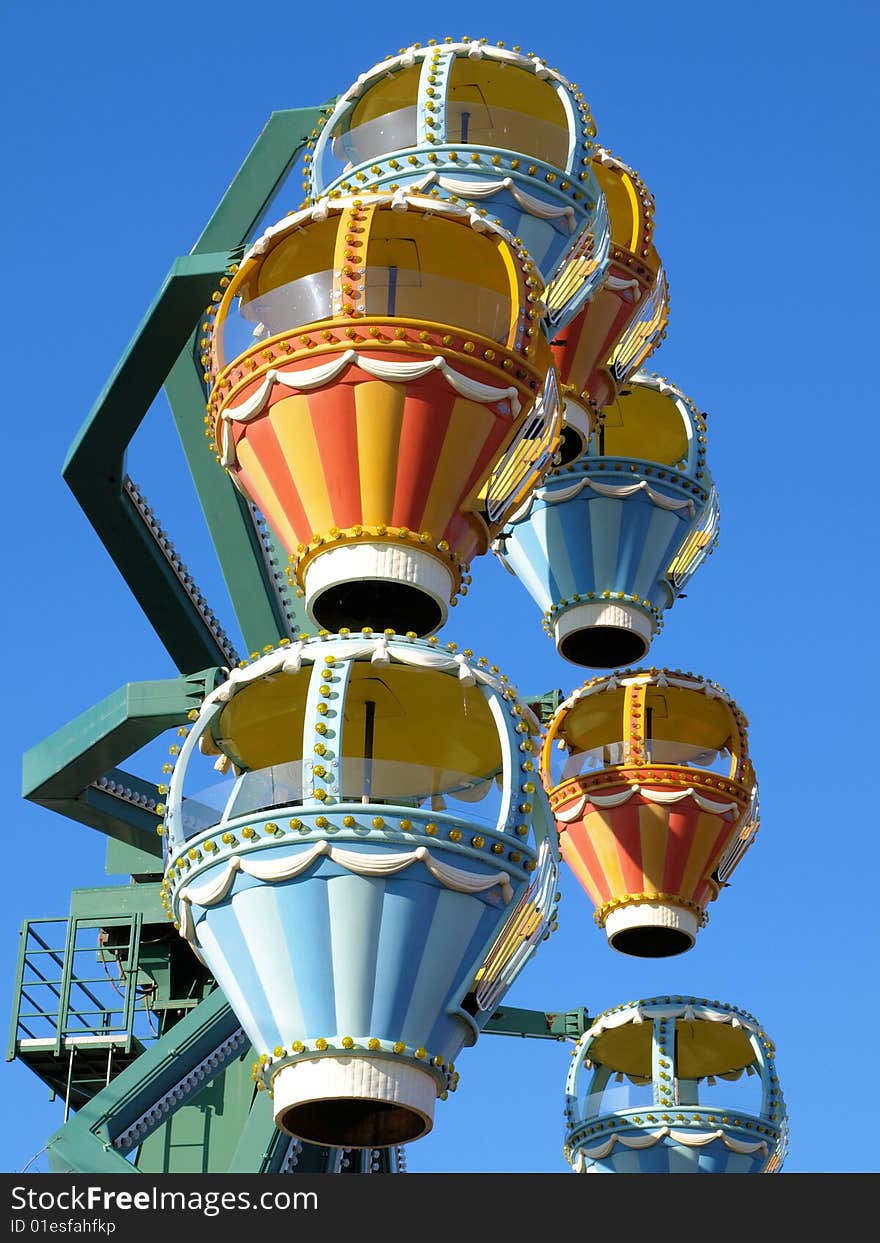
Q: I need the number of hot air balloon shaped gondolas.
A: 7